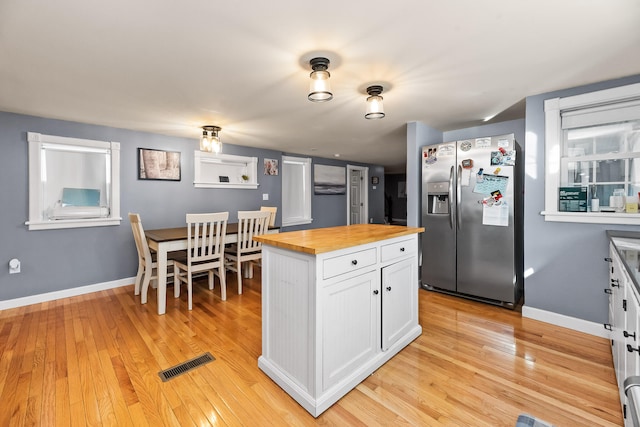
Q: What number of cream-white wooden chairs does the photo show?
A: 4